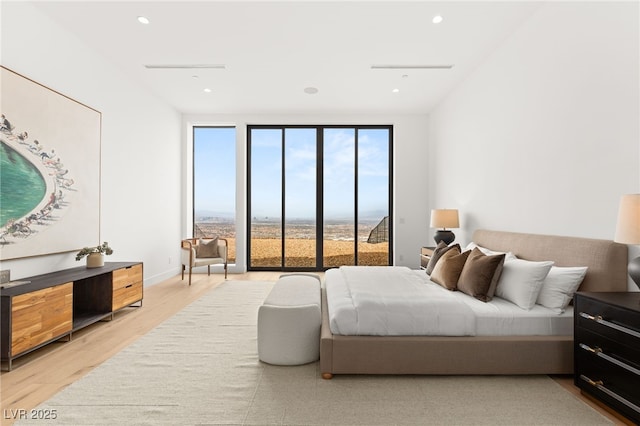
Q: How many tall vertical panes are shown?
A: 5